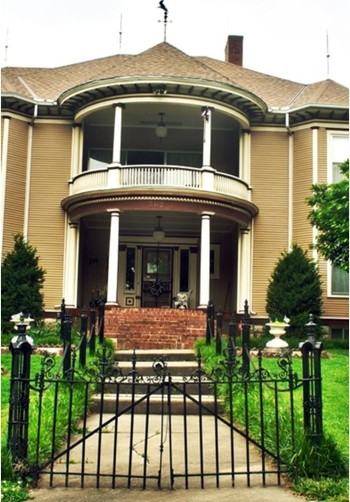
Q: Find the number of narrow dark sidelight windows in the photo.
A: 2